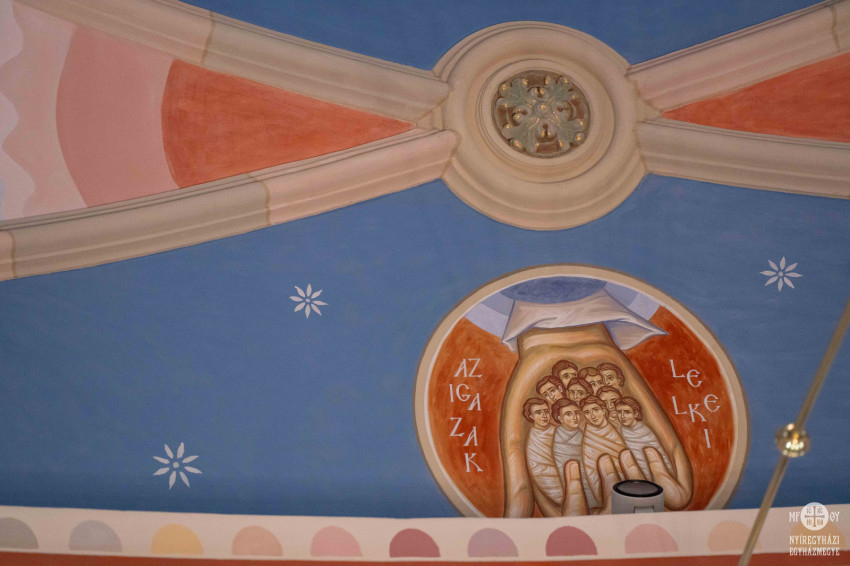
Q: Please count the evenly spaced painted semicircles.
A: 11